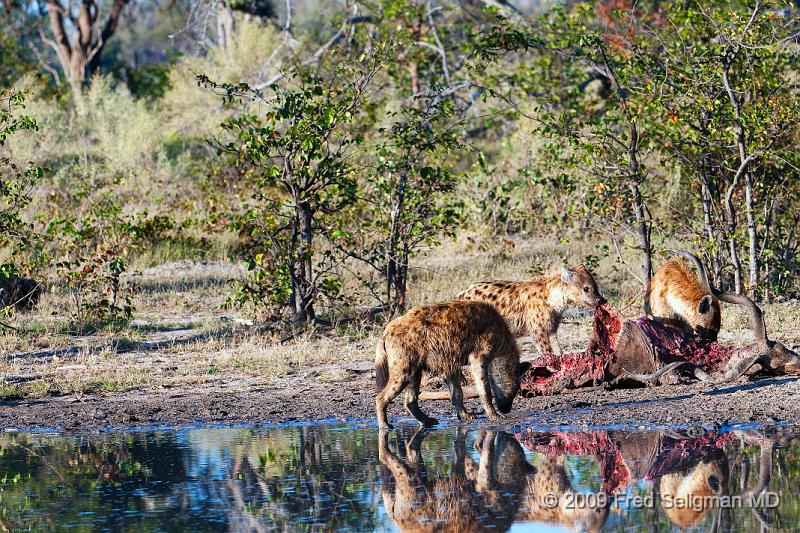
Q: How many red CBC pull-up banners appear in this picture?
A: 0